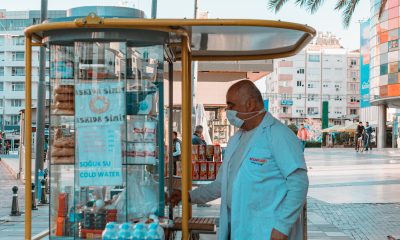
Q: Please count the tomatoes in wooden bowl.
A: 0